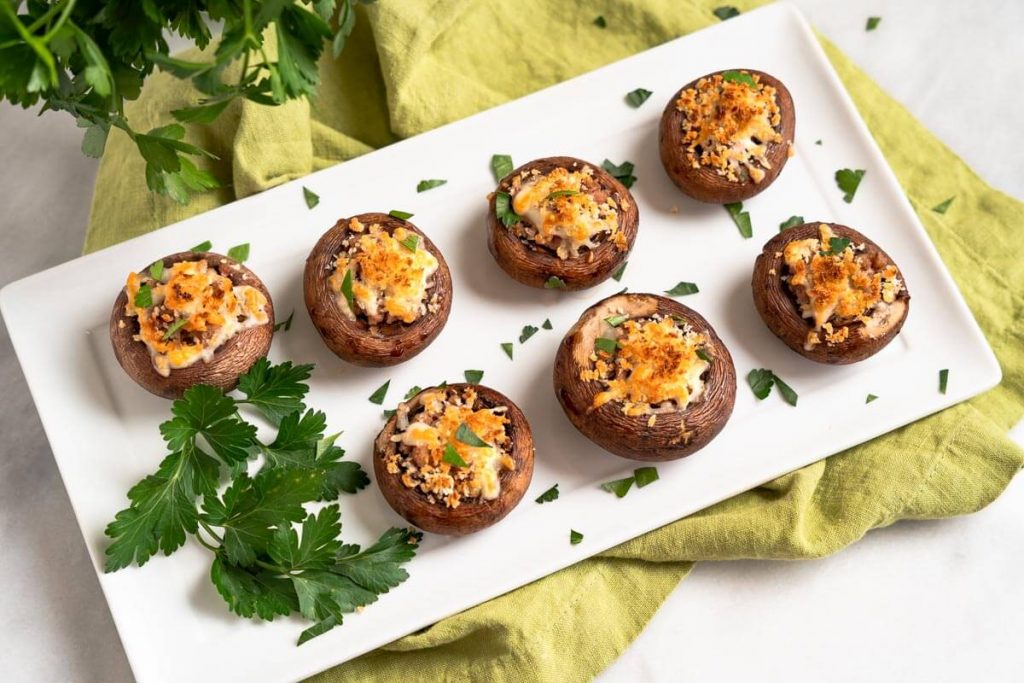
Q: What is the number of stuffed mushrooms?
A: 7